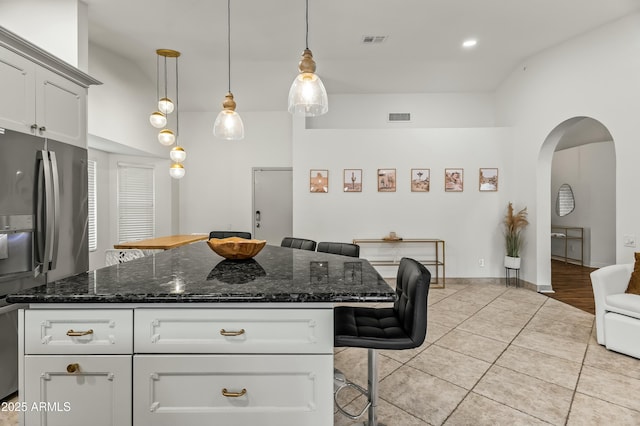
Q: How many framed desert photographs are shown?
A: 6